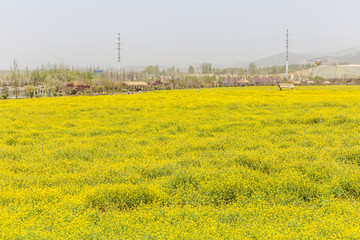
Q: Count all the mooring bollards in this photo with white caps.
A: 0